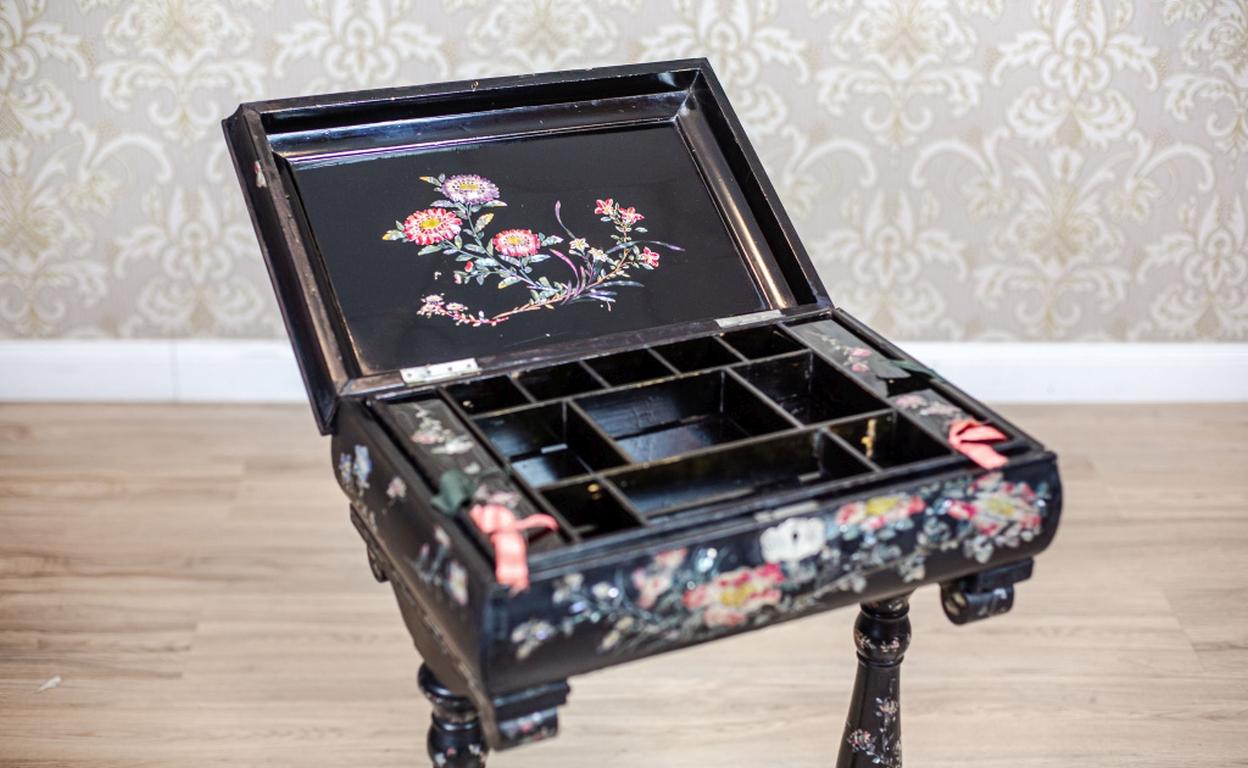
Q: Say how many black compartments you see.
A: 11